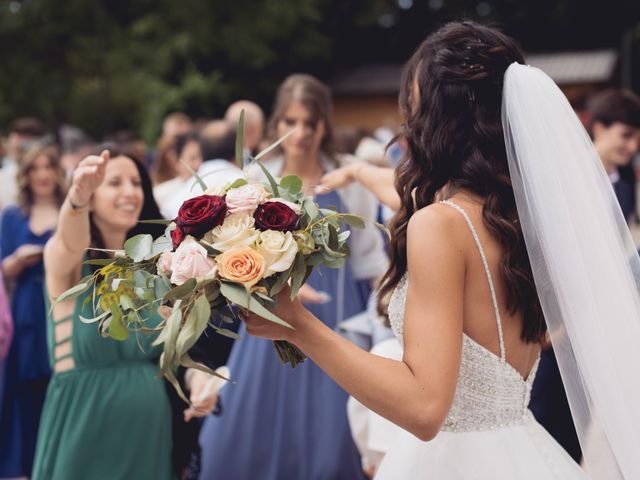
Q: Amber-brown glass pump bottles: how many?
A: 0